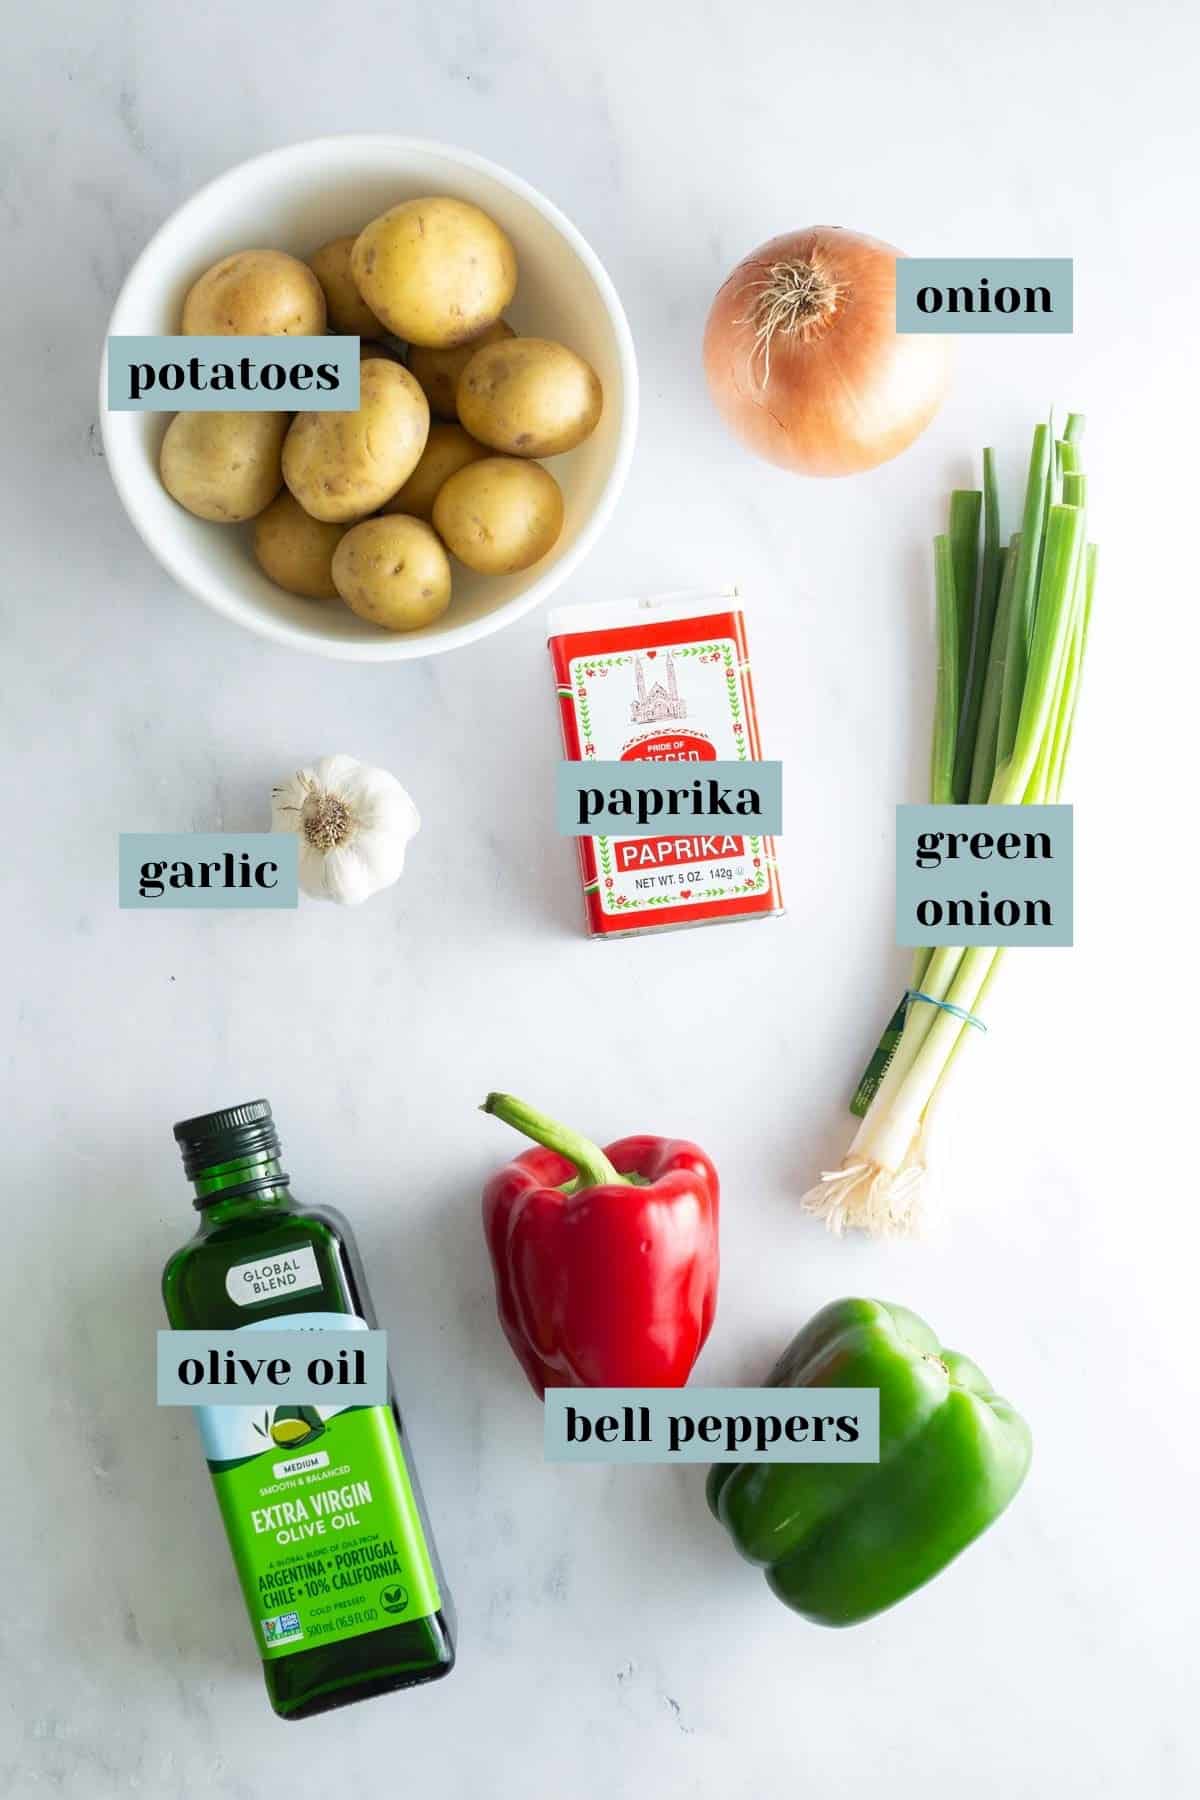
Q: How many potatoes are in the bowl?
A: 11